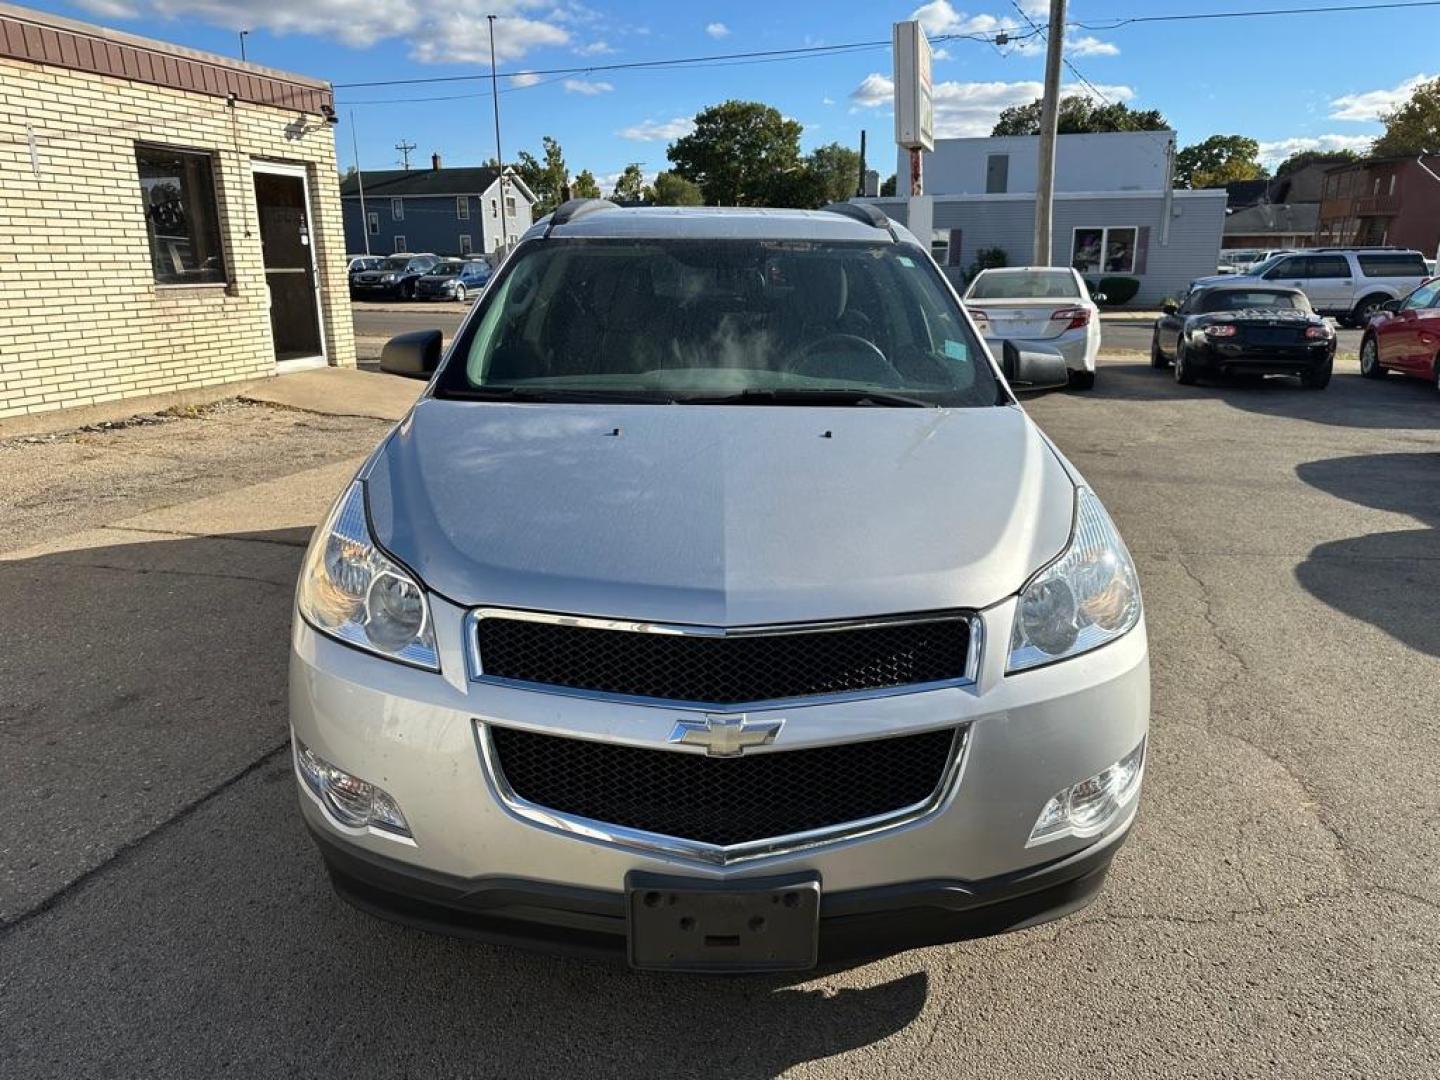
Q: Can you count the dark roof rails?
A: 2